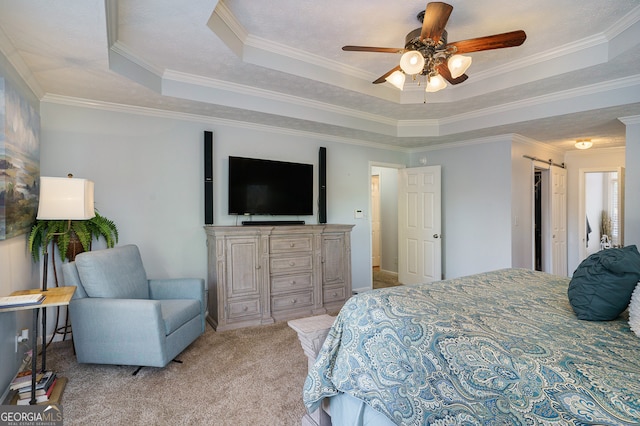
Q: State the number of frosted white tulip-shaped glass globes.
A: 4